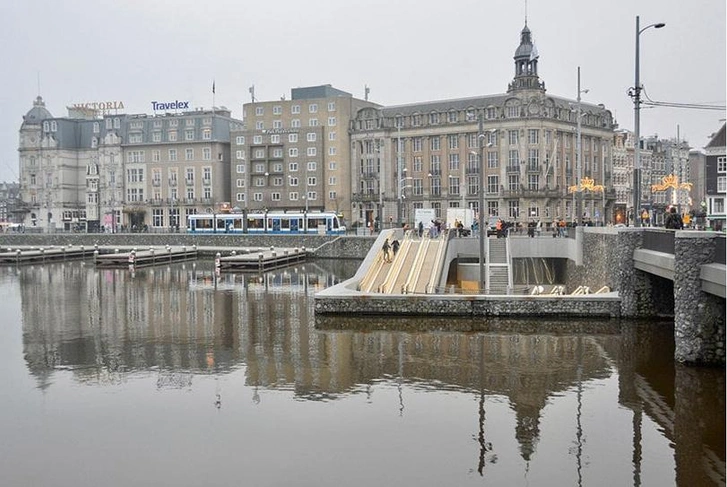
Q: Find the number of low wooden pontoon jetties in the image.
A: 3